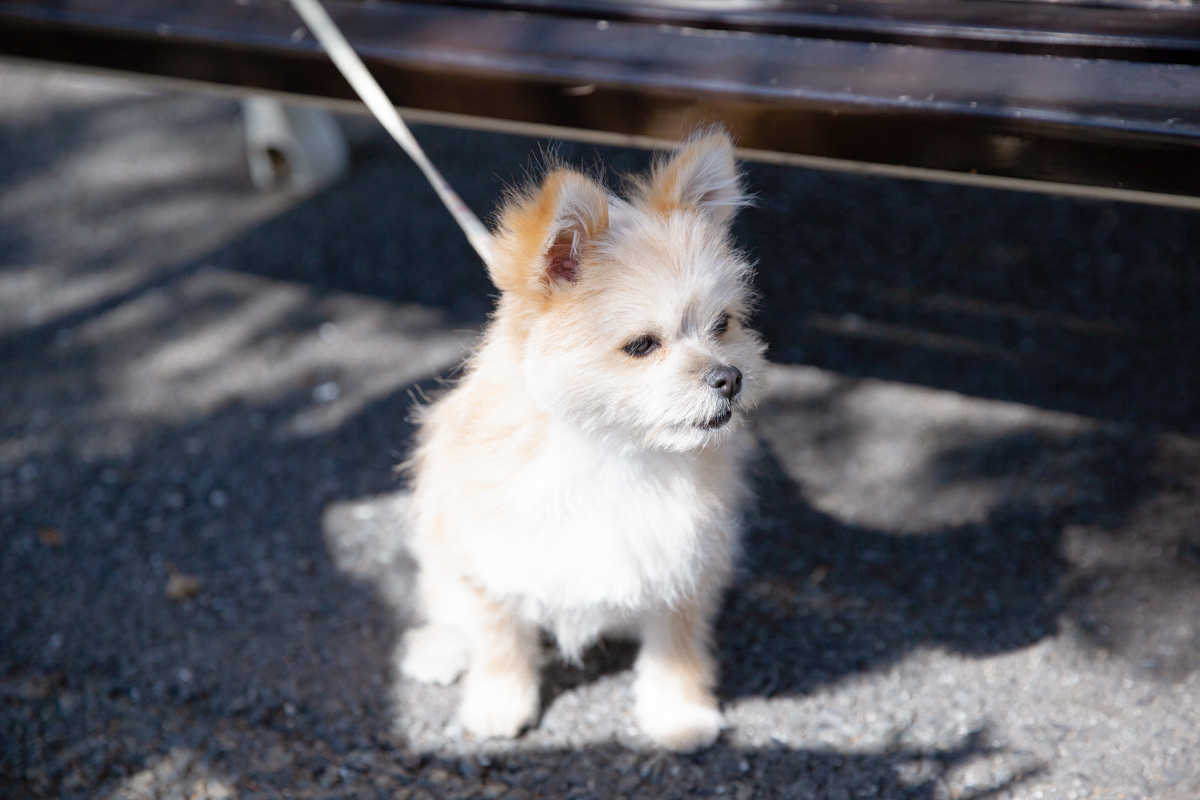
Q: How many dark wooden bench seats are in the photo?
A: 1